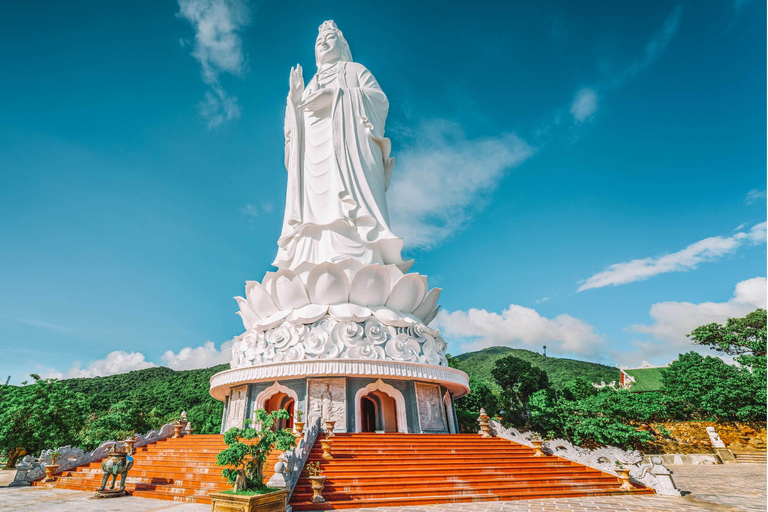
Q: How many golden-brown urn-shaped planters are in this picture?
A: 10